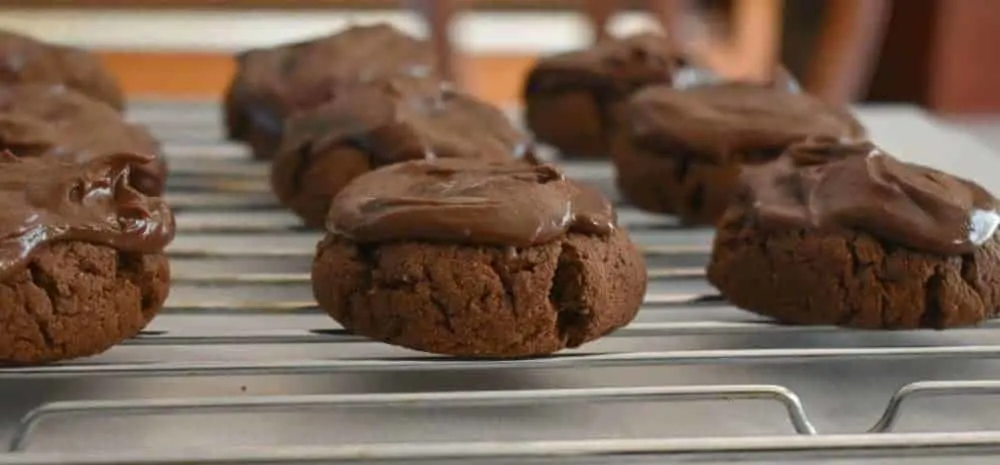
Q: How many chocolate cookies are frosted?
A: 9